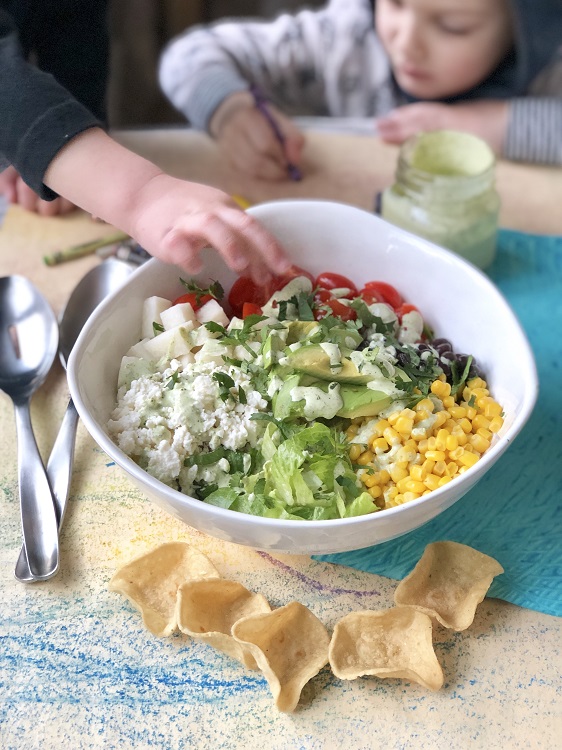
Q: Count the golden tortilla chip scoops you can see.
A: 5